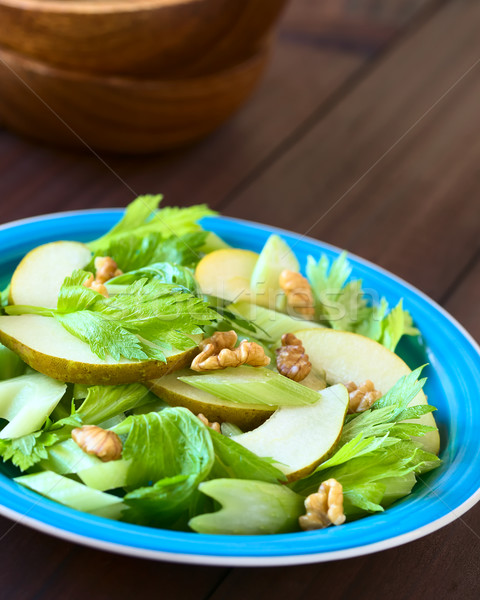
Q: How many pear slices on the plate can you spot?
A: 6